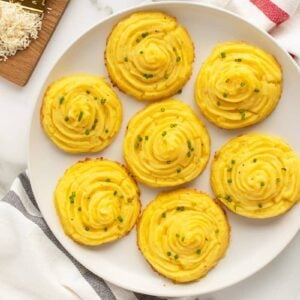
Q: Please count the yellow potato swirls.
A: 7